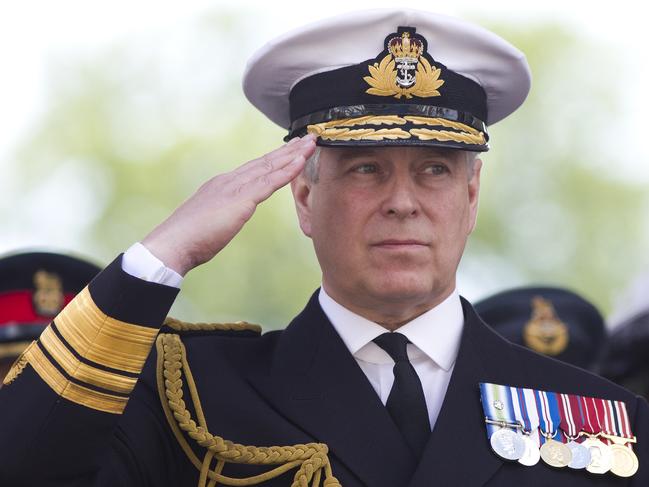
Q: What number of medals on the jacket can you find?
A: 6